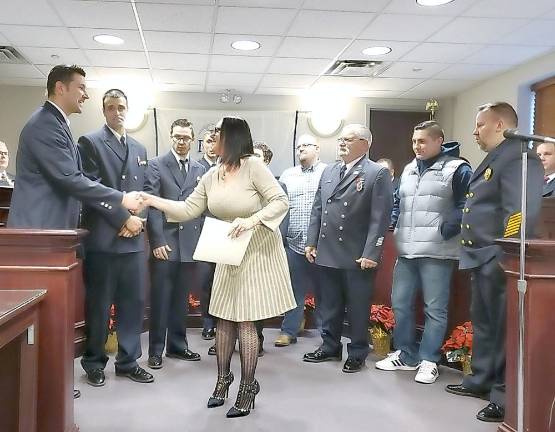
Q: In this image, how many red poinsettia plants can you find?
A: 5